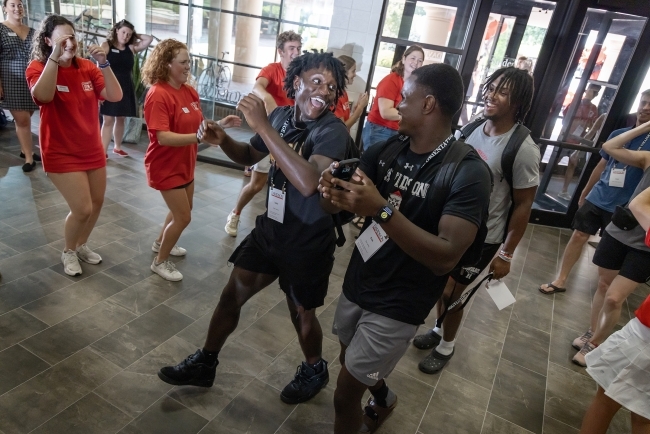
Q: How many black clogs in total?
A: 2